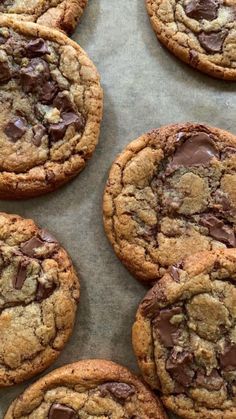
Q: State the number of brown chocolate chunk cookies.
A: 7